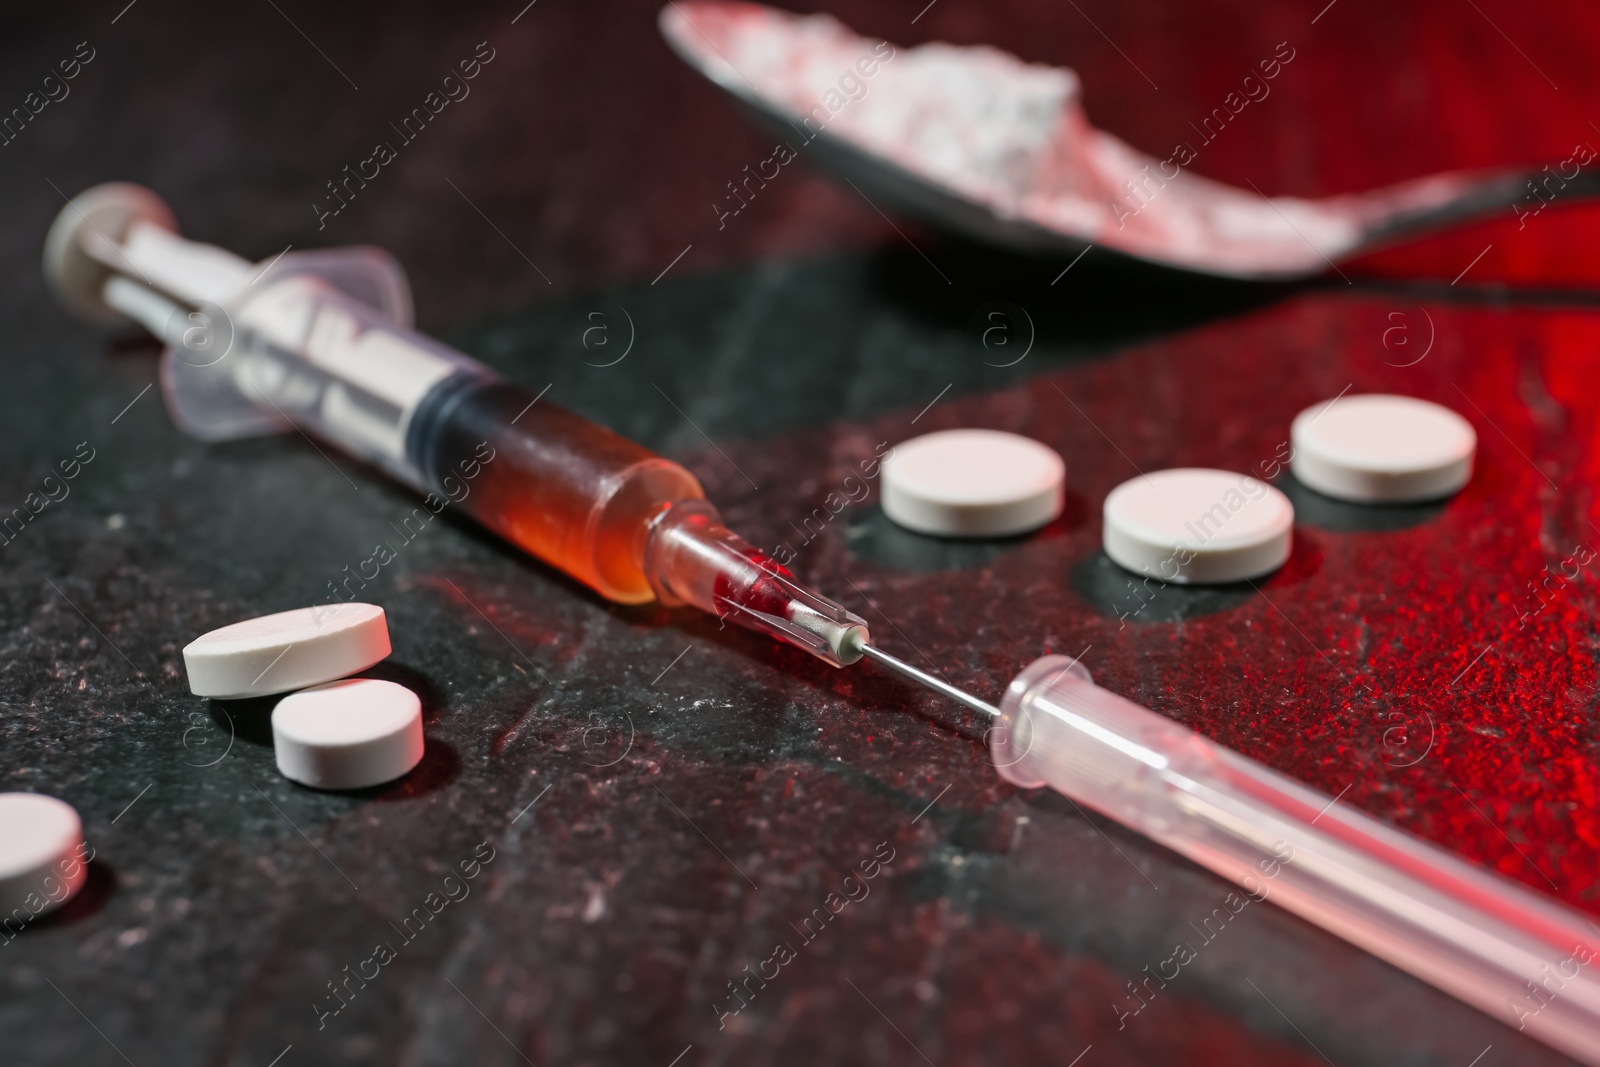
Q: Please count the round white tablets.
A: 6